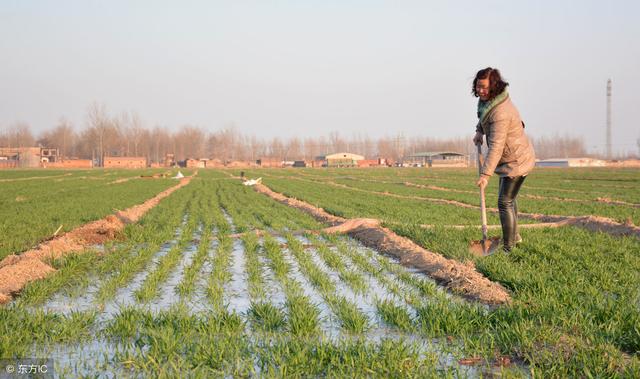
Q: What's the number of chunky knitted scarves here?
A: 1